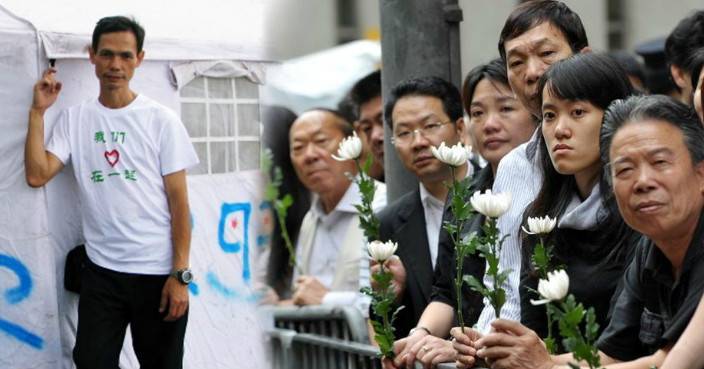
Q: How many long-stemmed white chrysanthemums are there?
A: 6